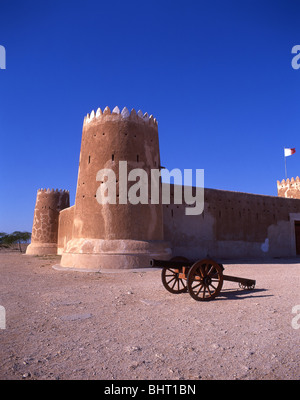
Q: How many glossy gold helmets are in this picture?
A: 0